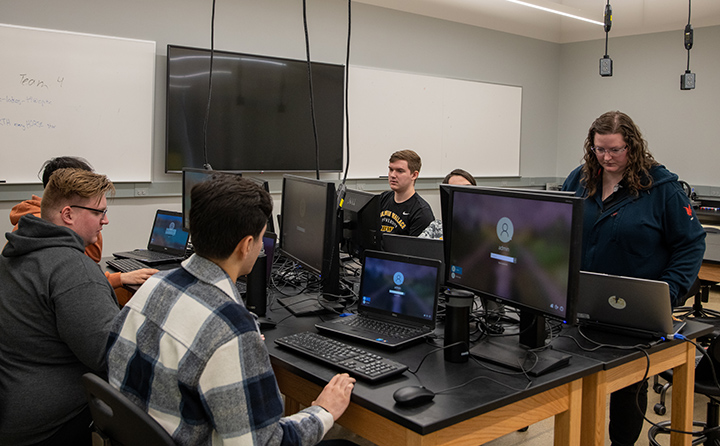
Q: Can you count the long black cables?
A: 3